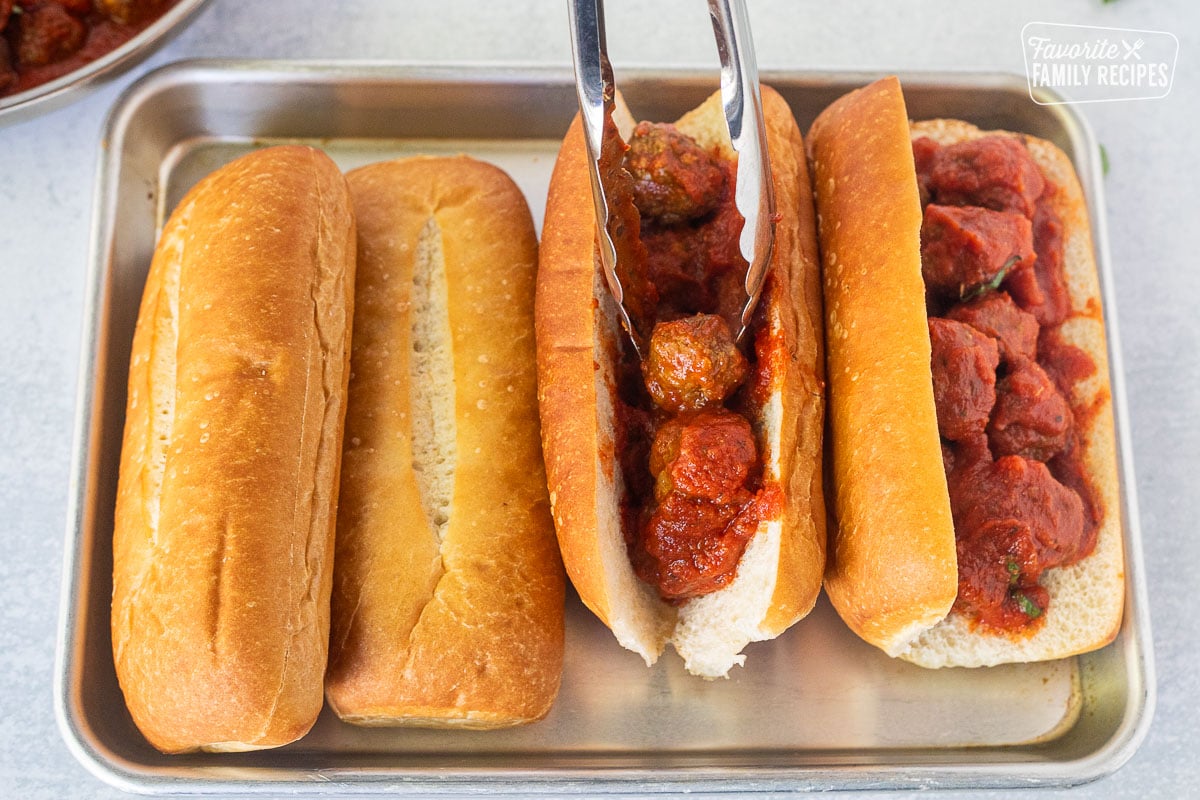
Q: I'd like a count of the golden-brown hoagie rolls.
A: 4